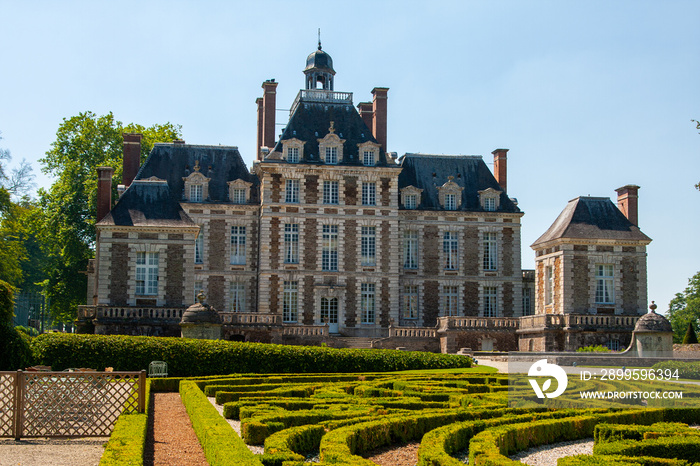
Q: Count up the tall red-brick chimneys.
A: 8